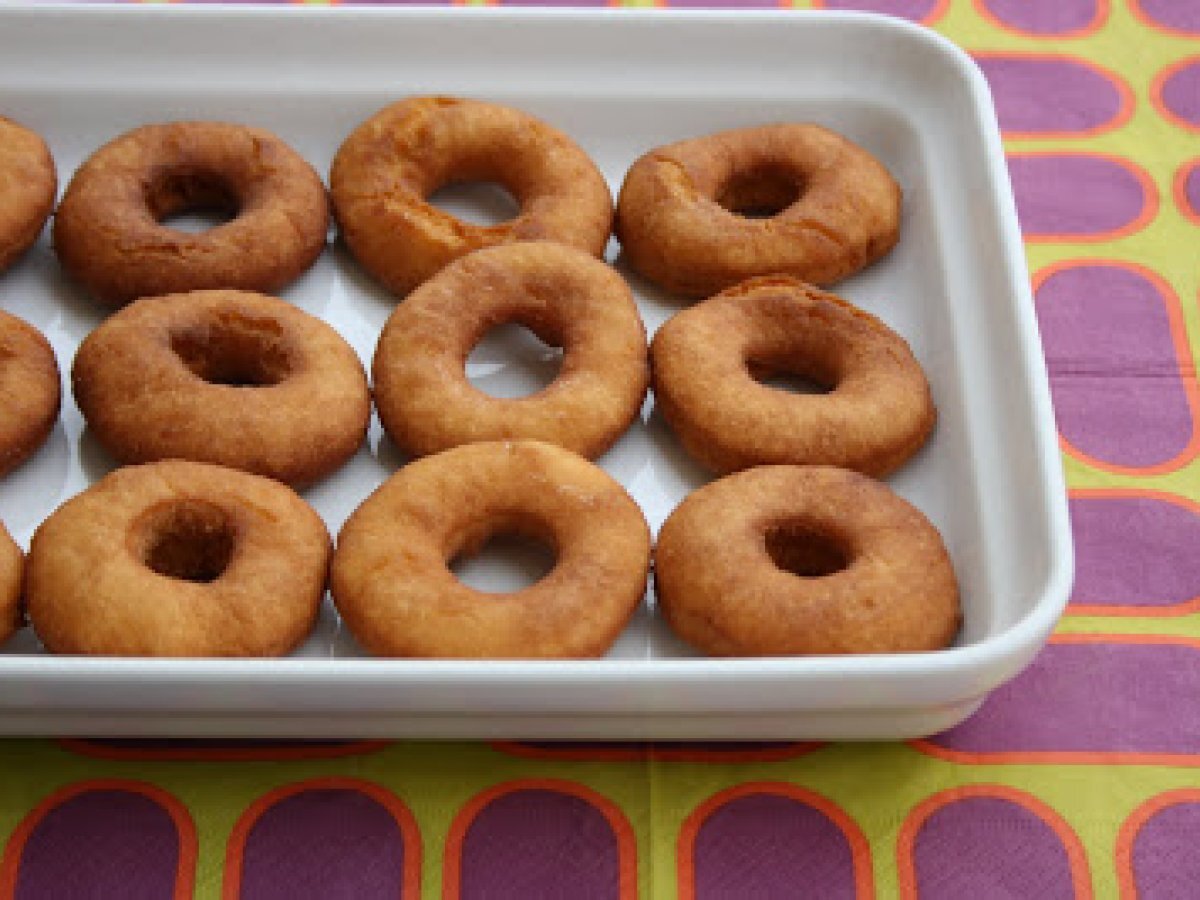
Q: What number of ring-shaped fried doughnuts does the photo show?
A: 12